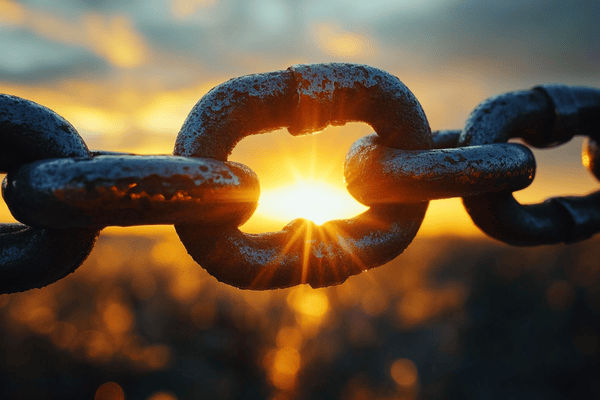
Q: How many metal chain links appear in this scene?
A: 5